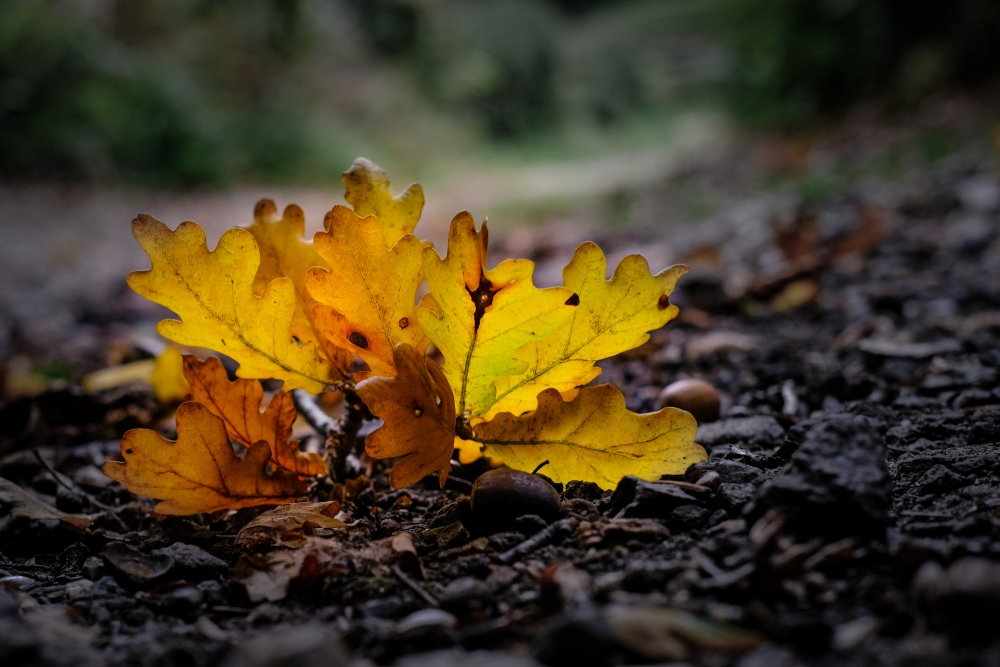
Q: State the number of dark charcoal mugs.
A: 0